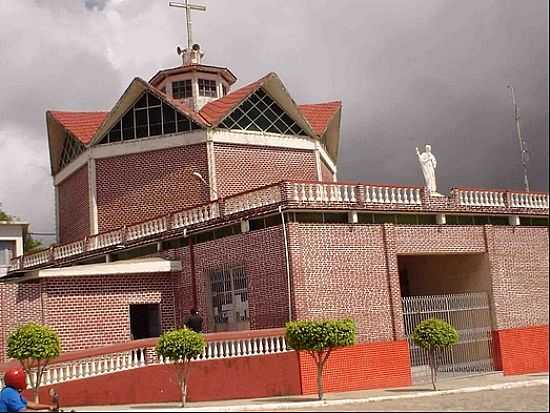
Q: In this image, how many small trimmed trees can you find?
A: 4